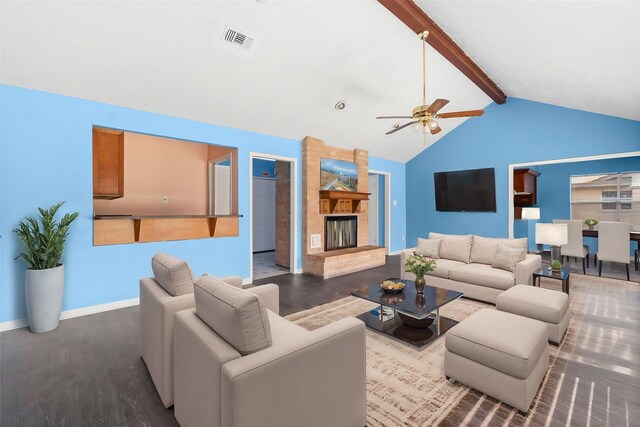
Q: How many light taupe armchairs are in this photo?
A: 2